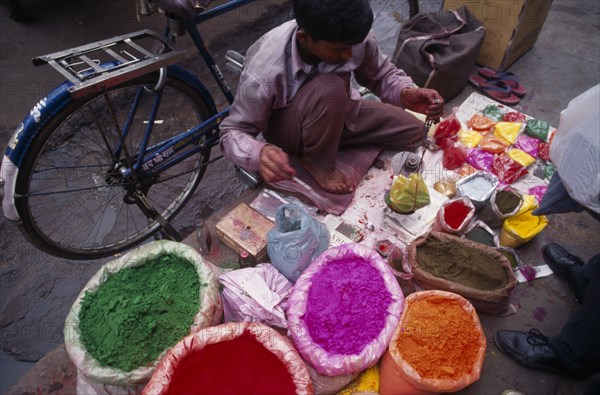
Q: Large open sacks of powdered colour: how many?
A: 5